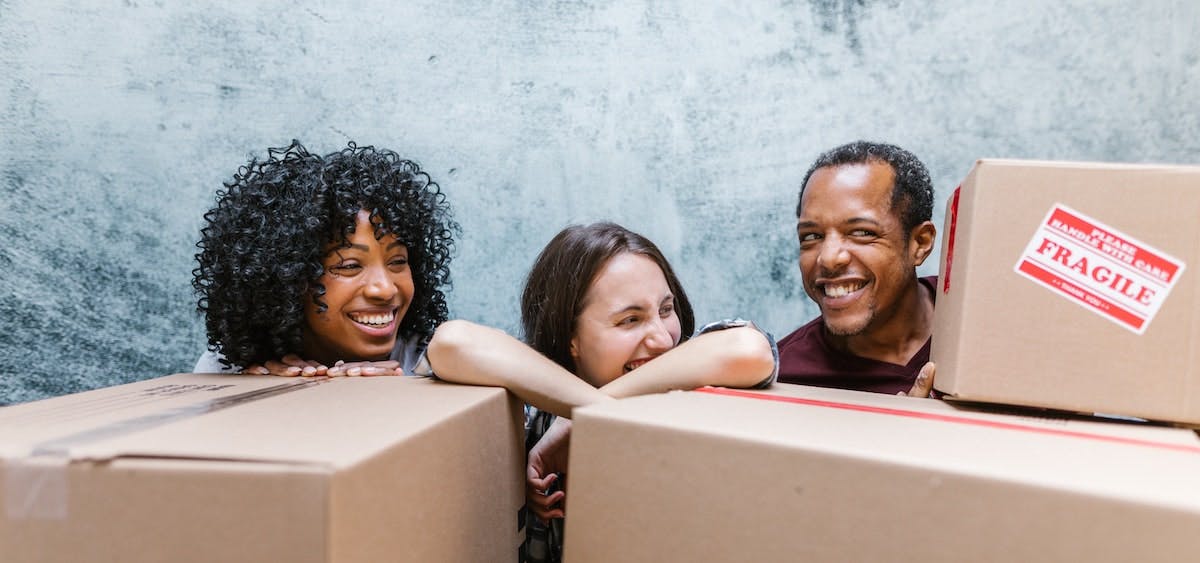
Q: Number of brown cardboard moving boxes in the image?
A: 3